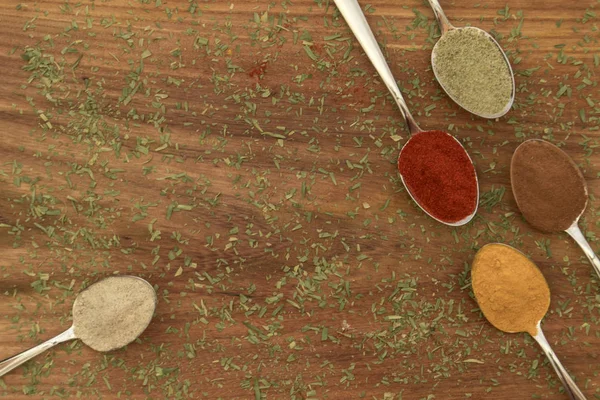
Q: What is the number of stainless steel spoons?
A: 5